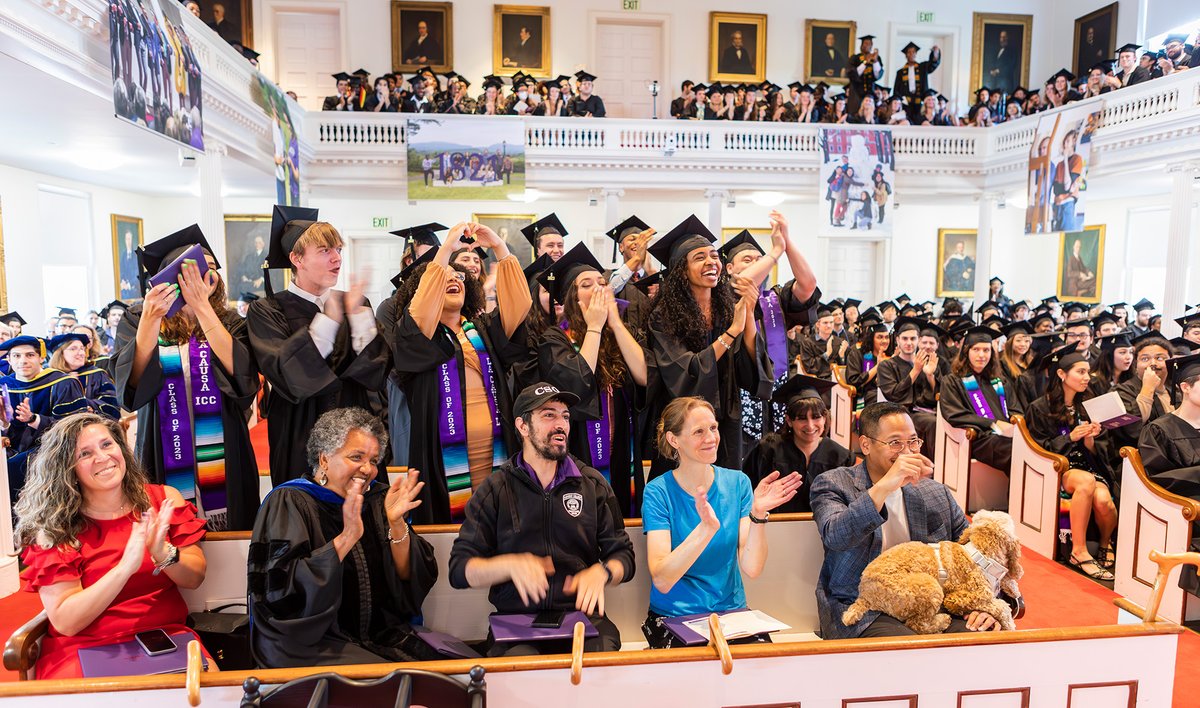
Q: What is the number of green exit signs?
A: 3